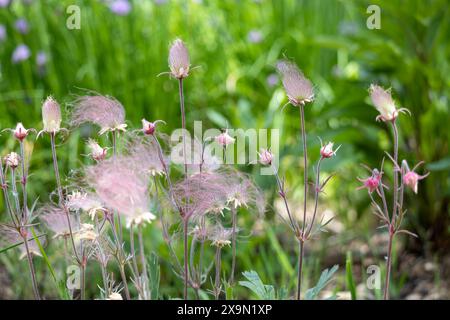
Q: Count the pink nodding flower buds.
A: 2